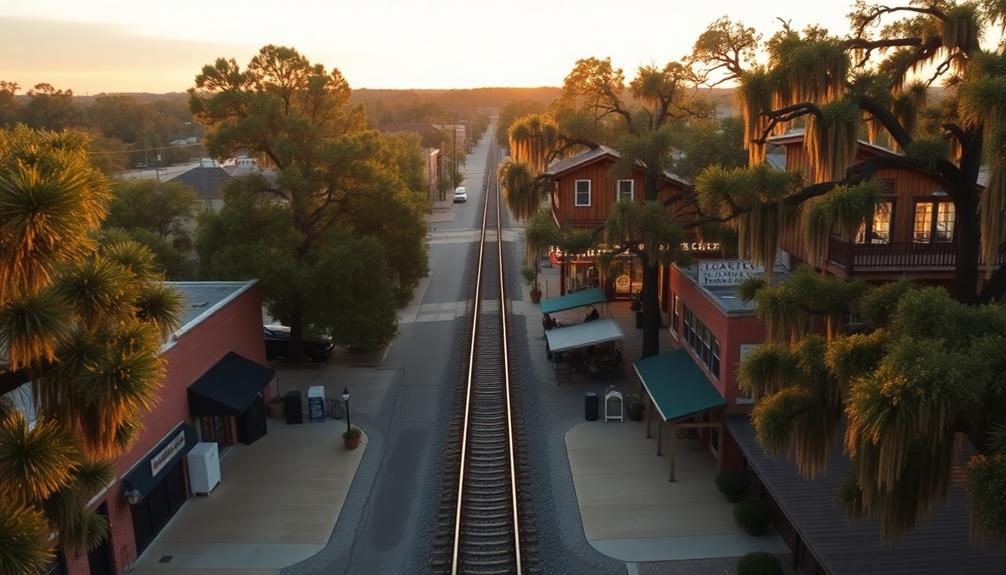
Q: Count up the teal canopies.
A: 2